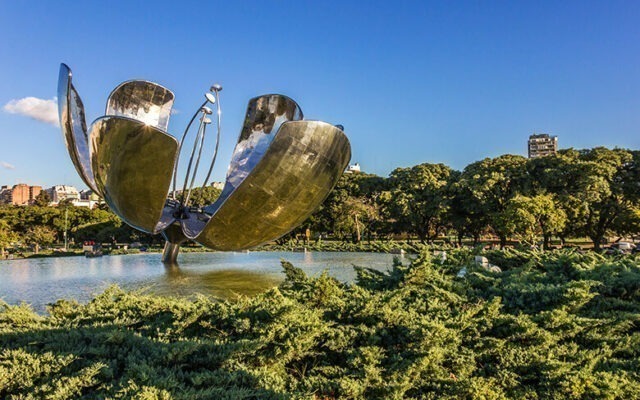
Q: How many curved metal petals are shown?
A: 5